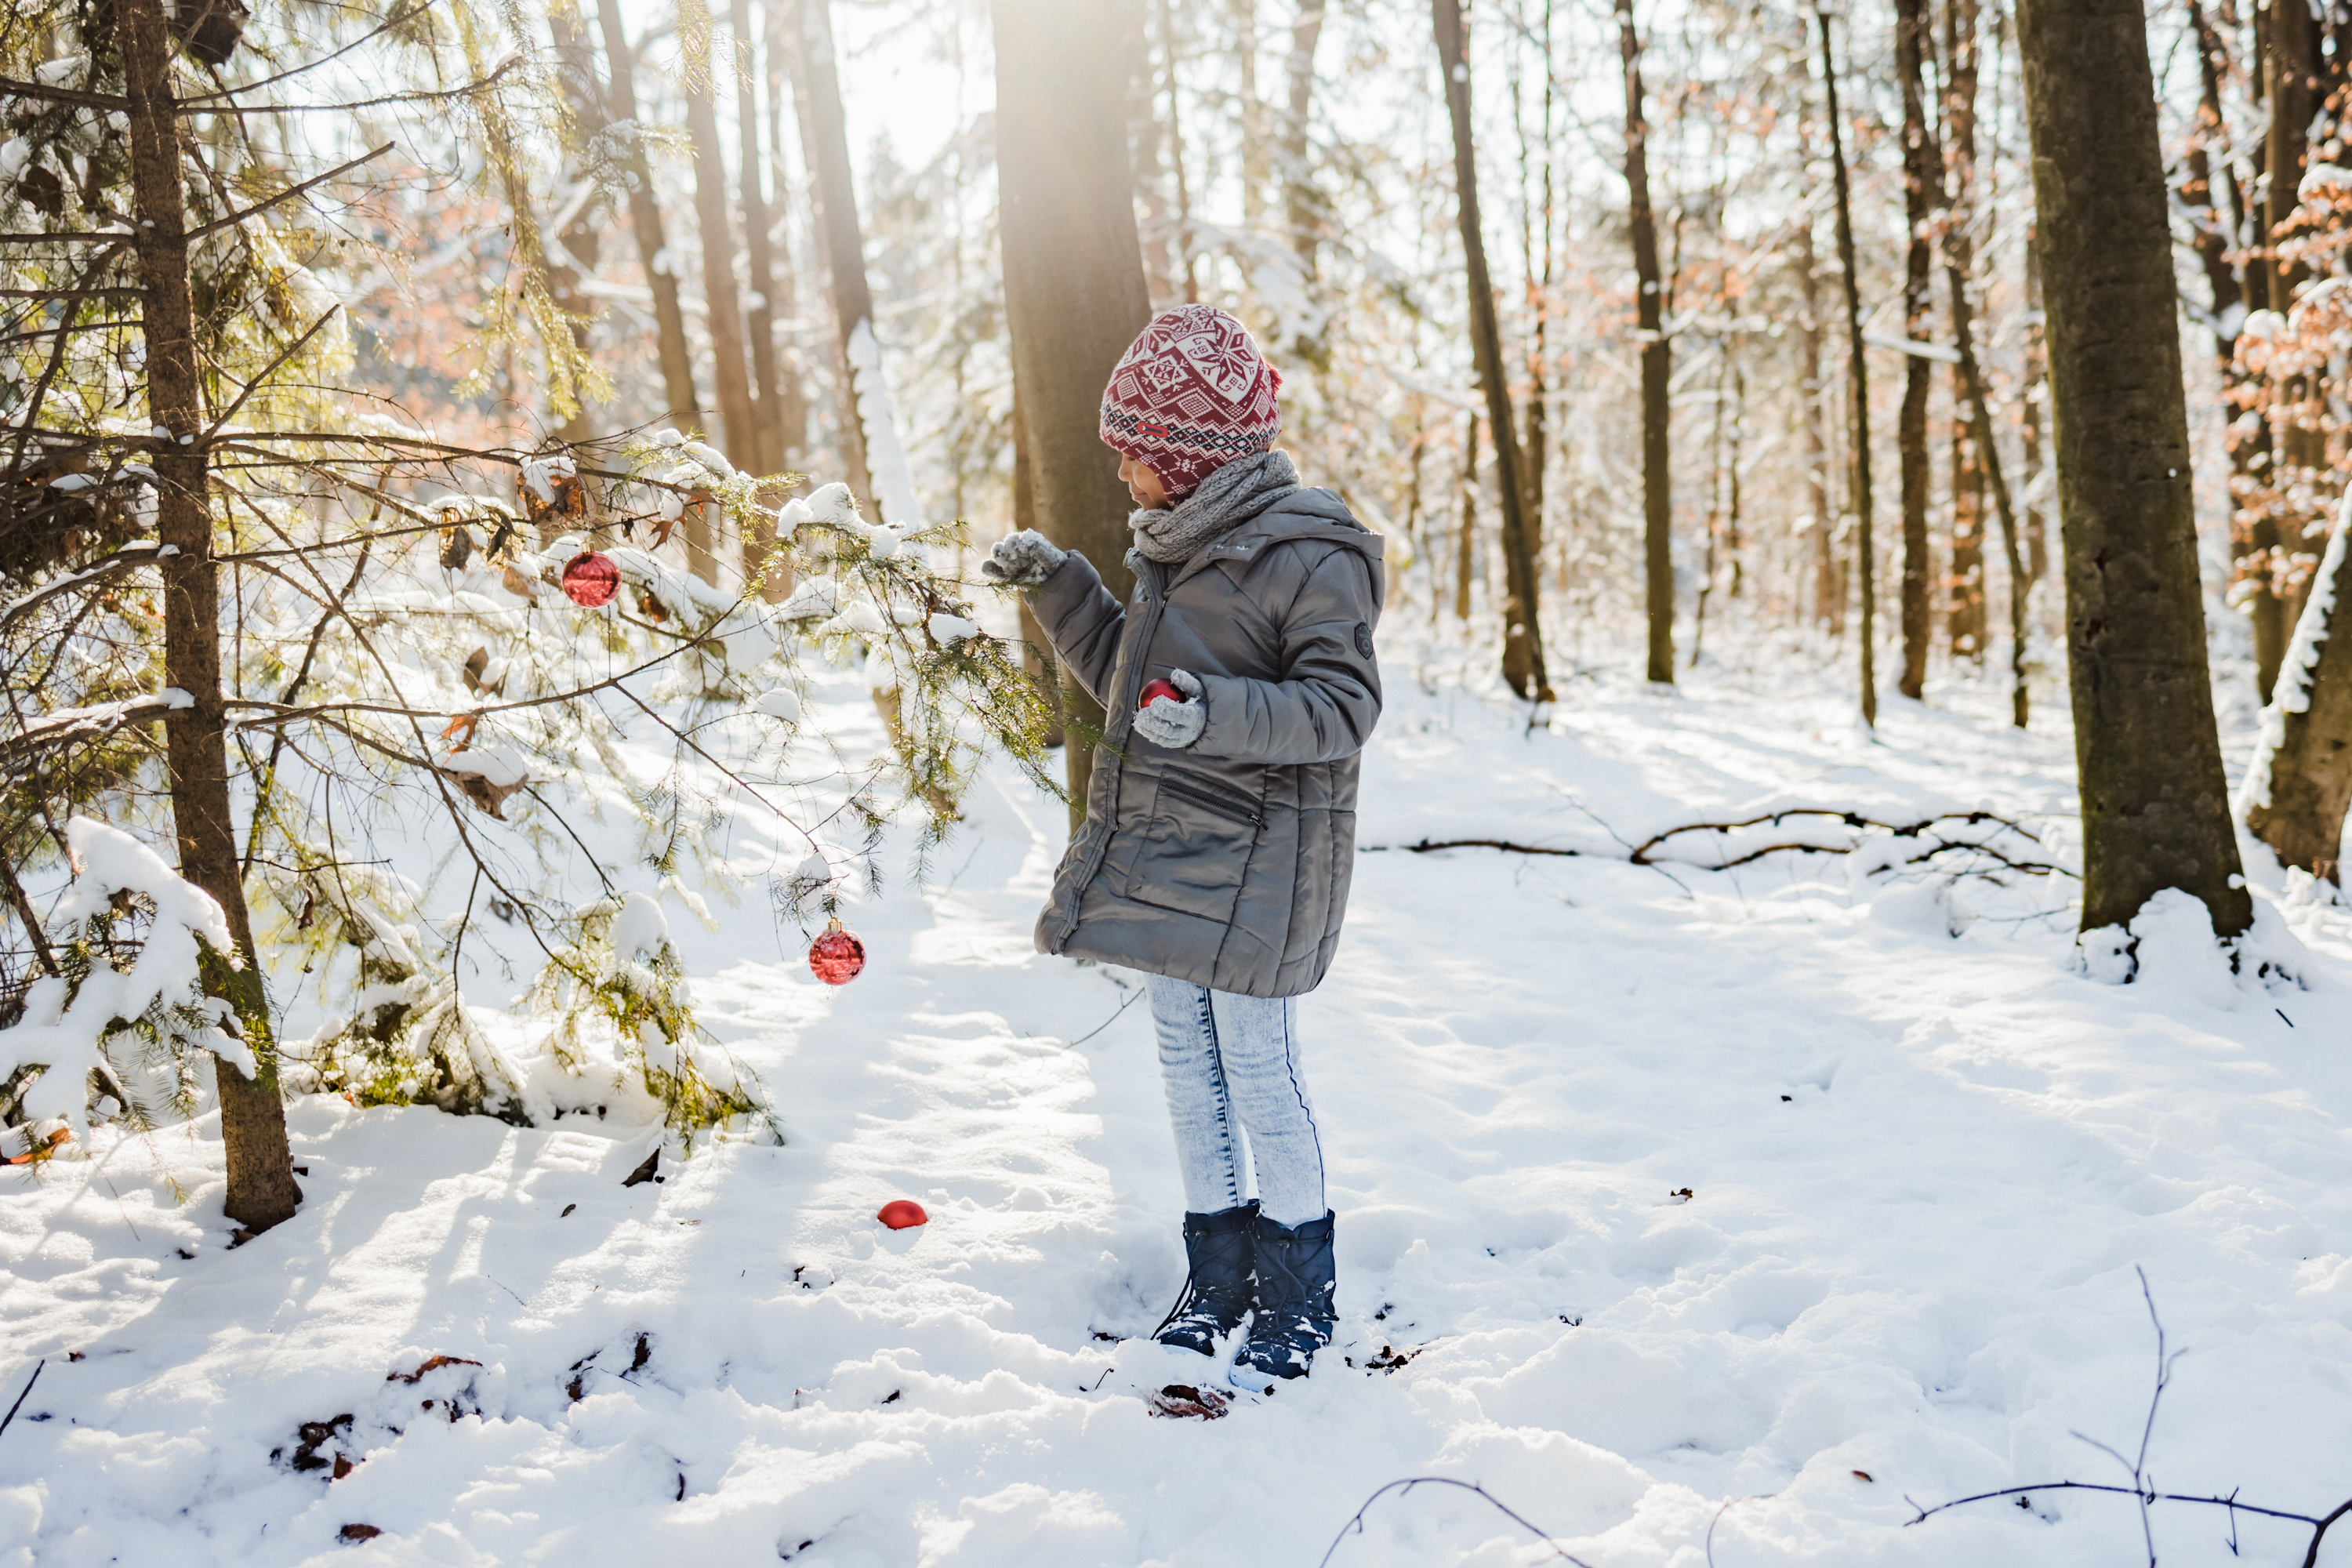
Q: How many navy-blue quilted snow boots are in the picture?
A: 2